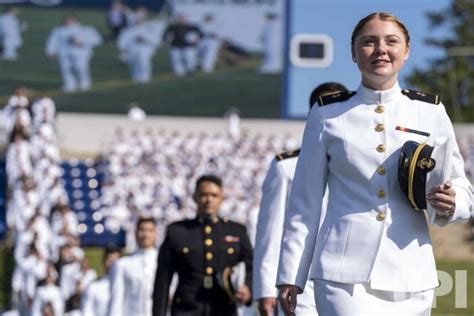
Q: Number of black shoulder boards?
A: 3